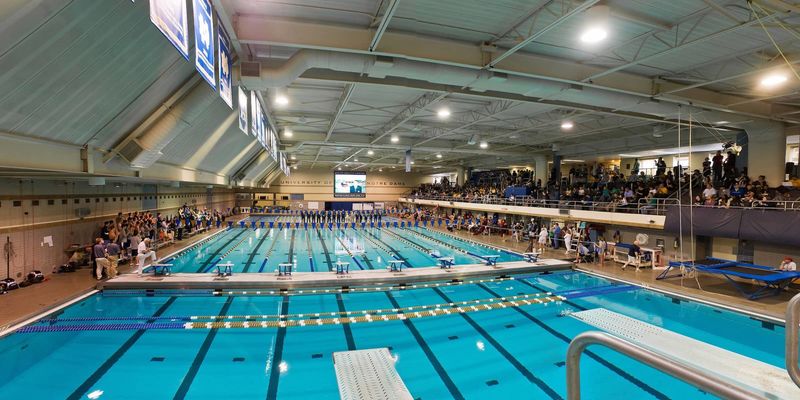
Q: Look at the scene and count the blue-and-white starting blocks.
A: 8